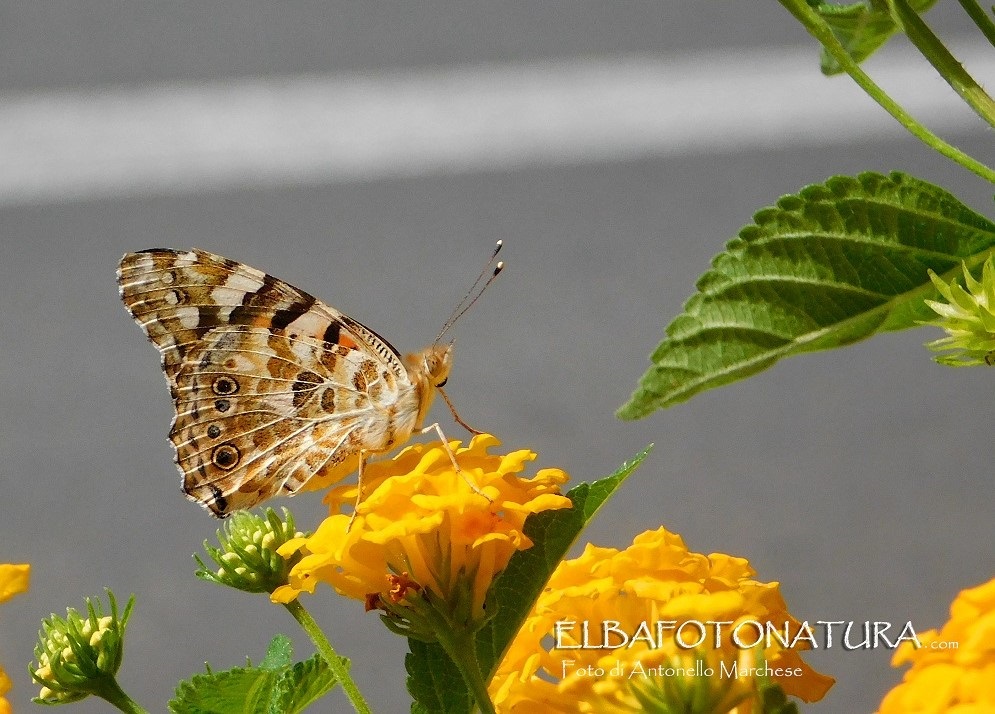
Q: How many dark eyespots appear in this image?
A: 4